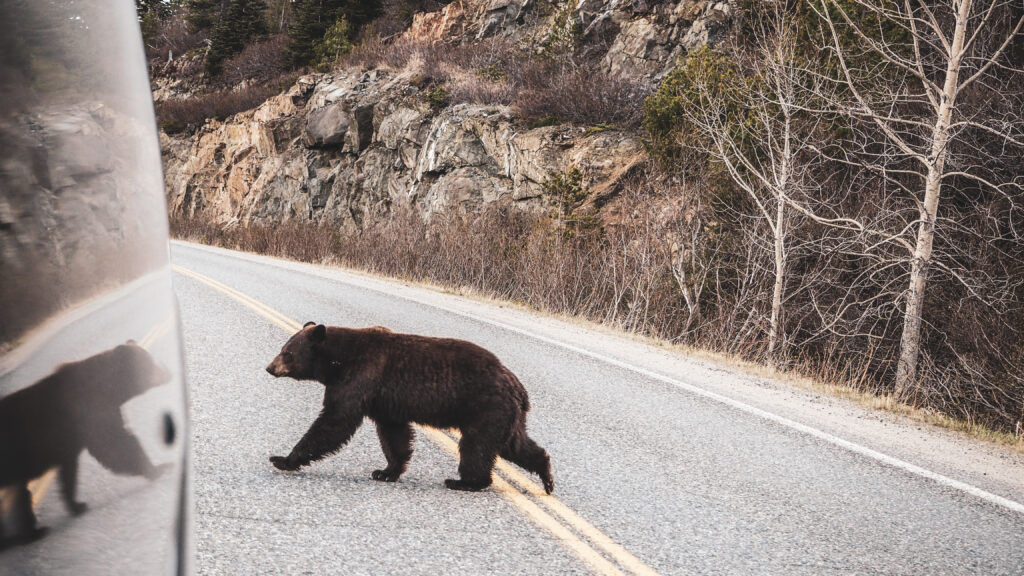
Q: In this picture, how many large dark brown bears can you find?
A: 1